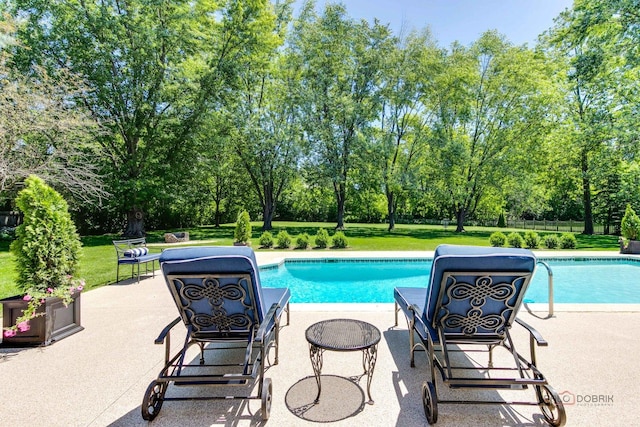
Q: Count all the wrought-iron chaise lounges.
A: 2